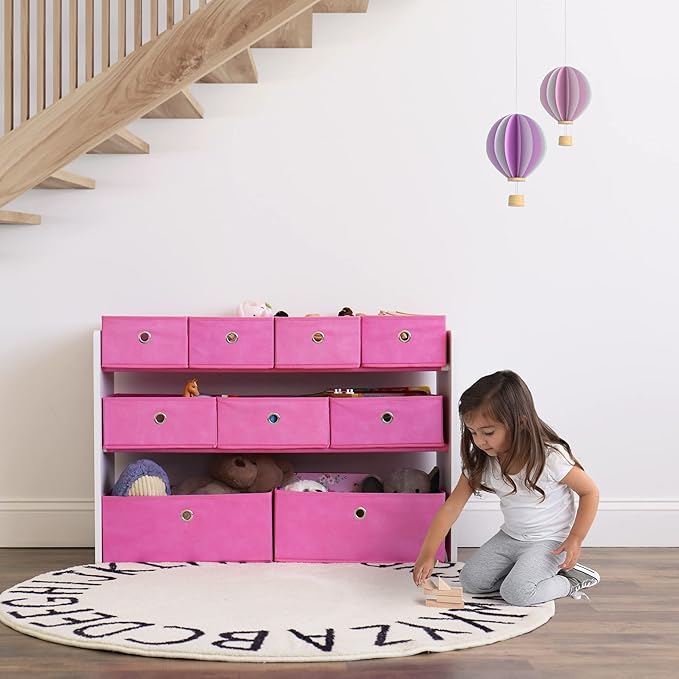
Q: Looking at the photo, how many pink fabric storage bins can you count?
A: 9